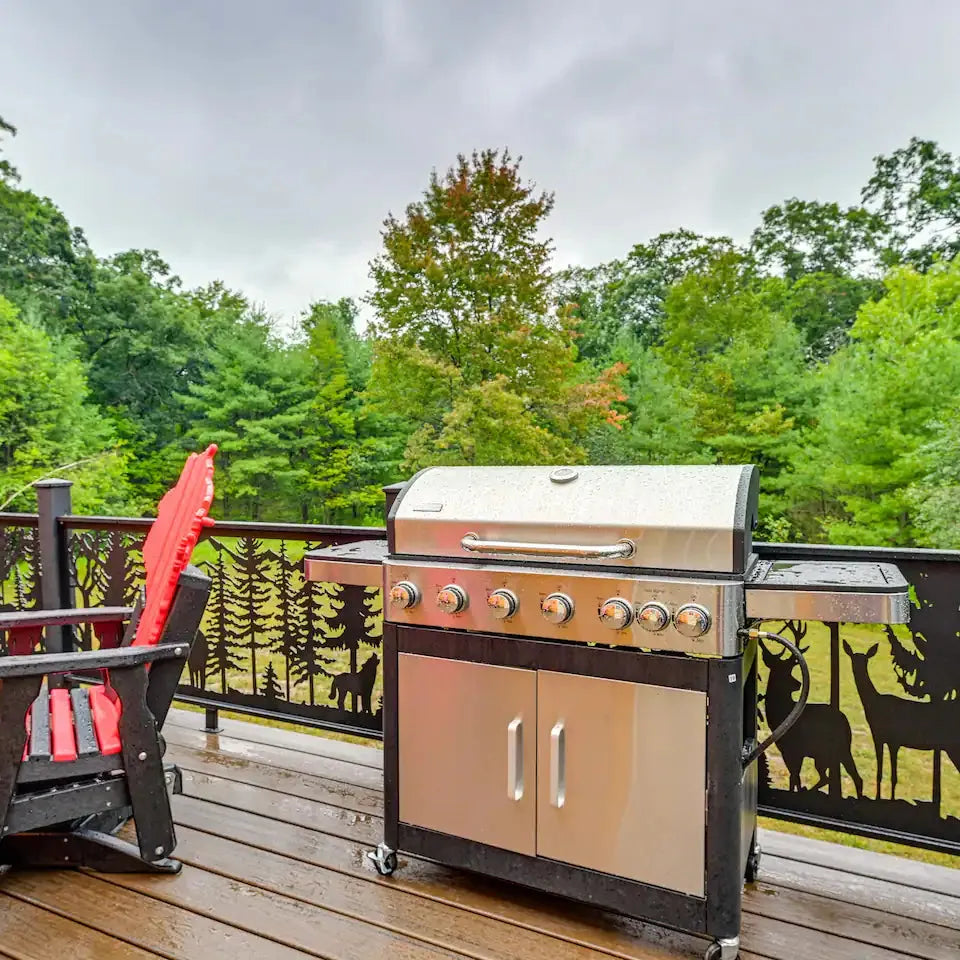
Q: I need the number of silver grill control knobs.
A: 7